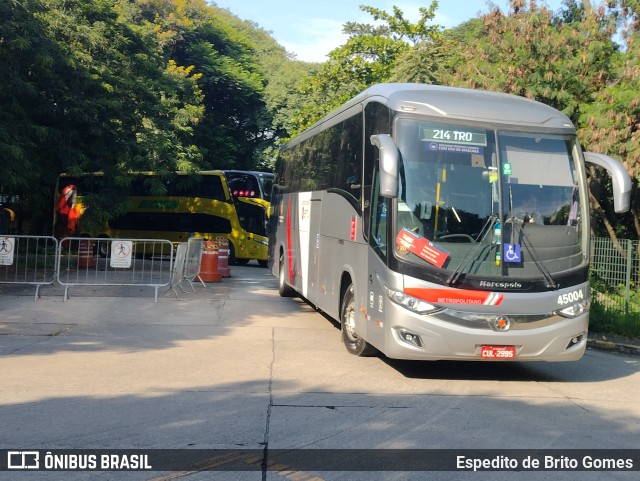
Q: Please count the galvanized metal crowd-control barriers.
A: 4